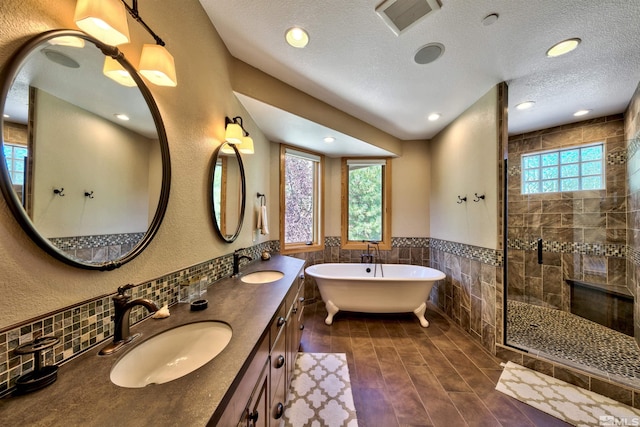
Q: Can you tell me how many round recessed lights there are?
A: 6